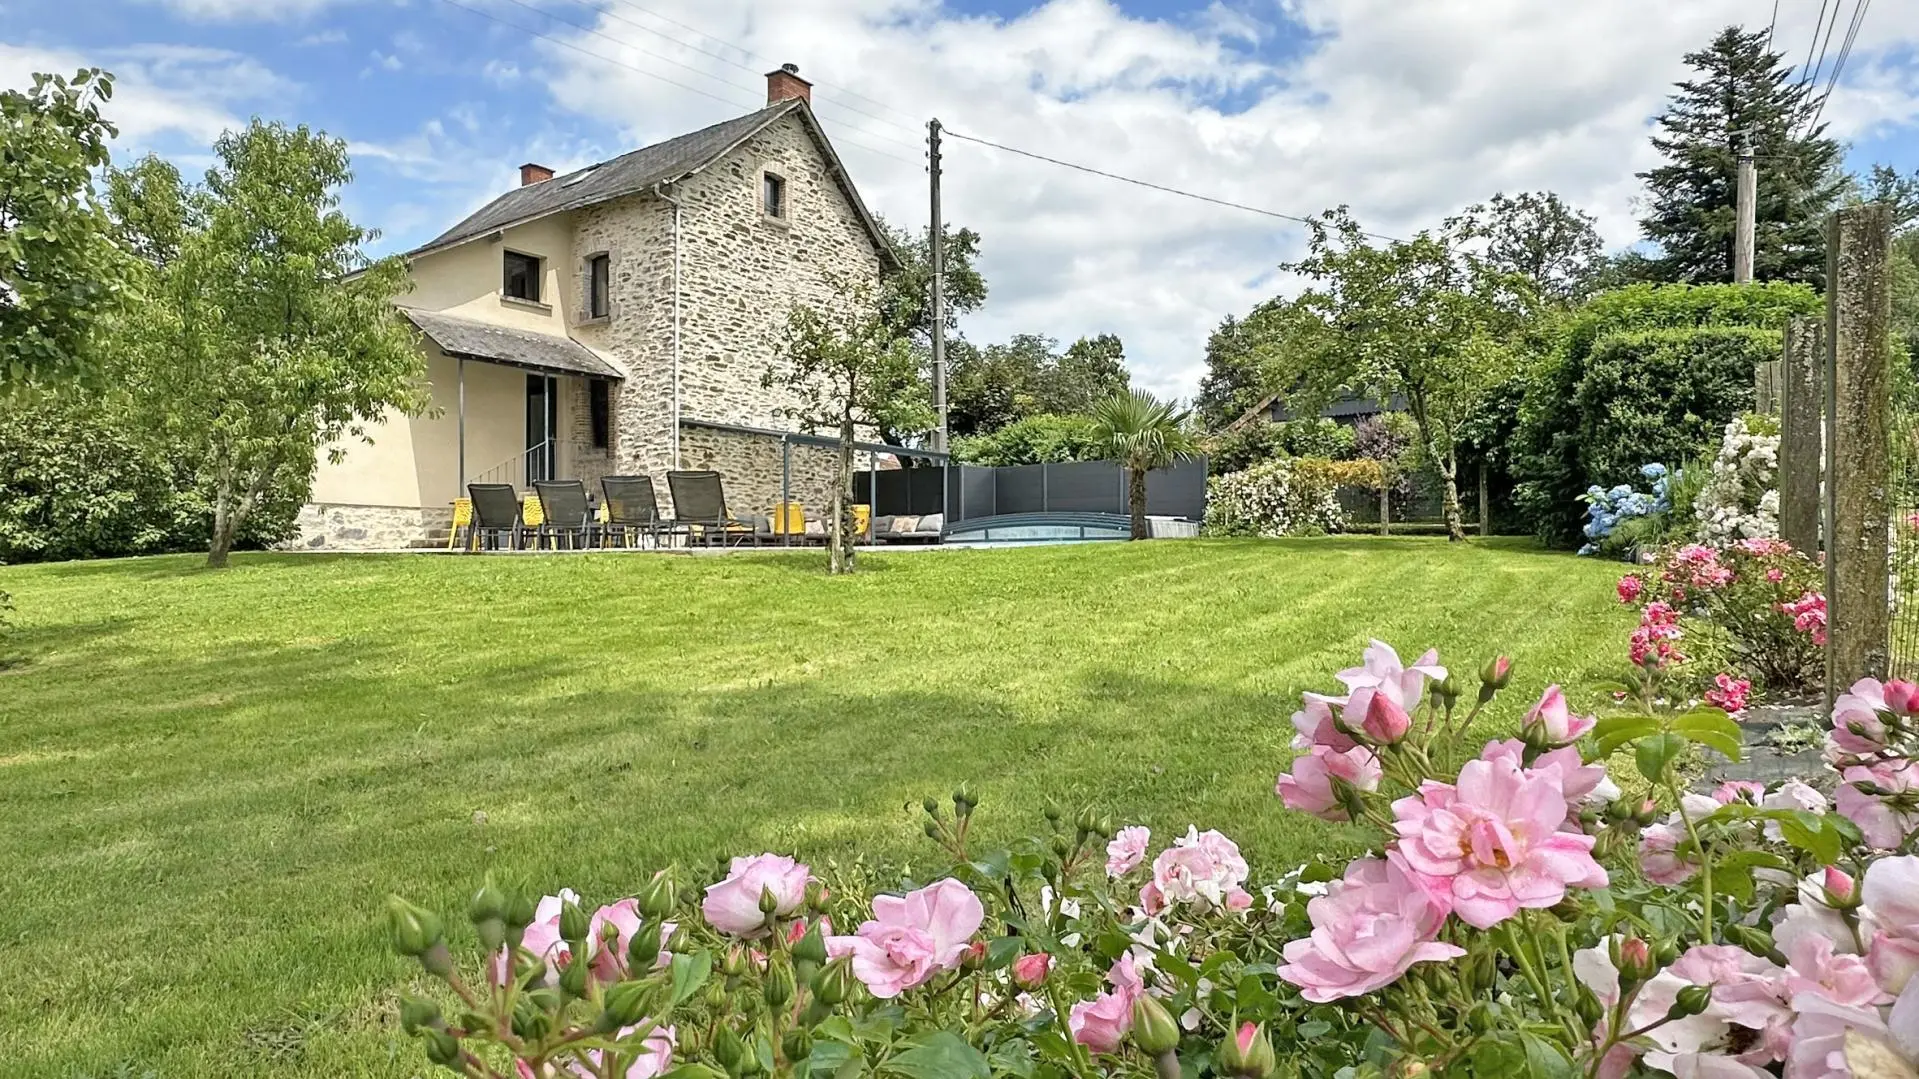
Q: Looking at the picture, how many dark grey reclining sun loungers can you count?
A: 4